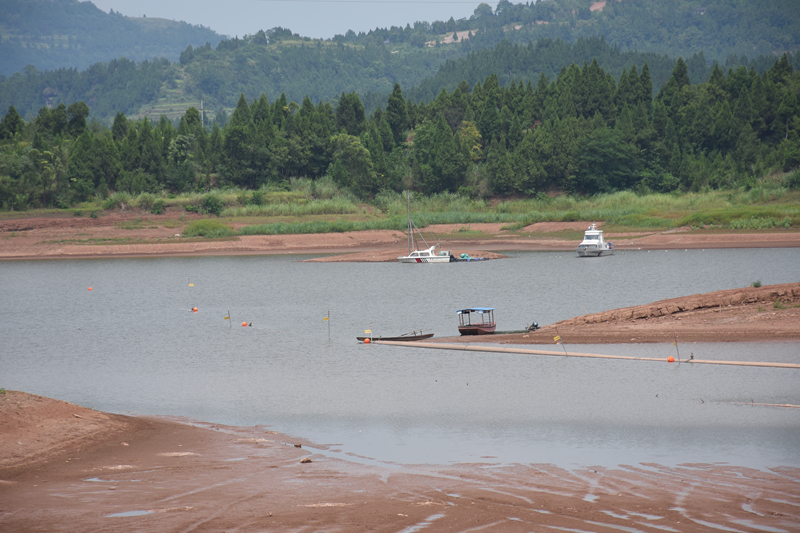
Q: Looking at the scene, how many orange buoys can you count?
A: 5